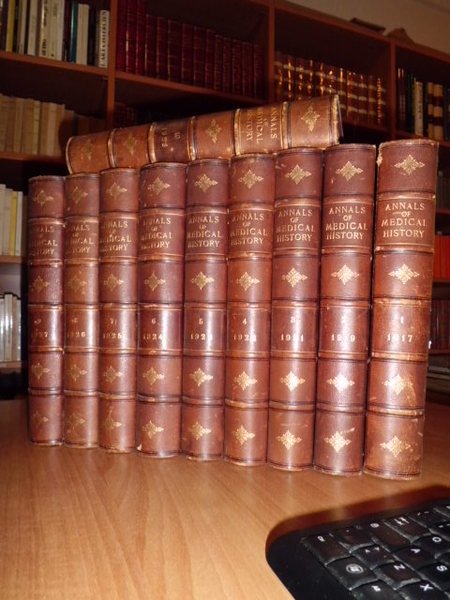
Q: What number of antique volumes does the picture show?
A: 10